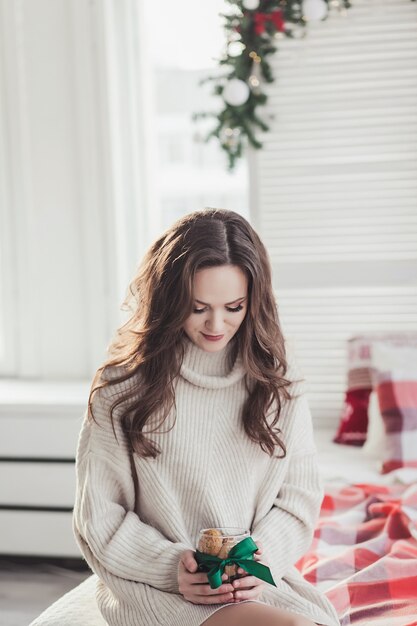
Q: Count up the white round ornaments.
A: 3